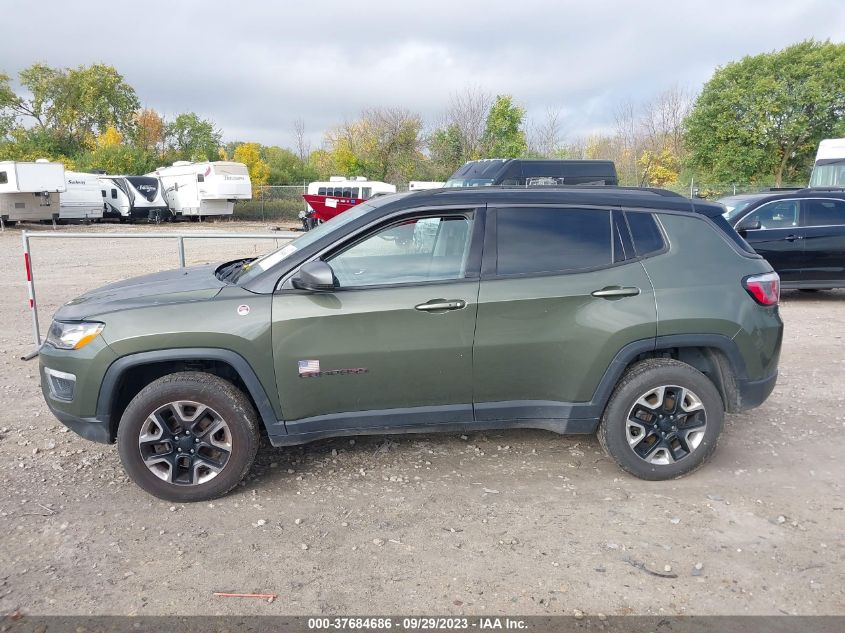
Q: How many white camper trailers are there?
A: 4